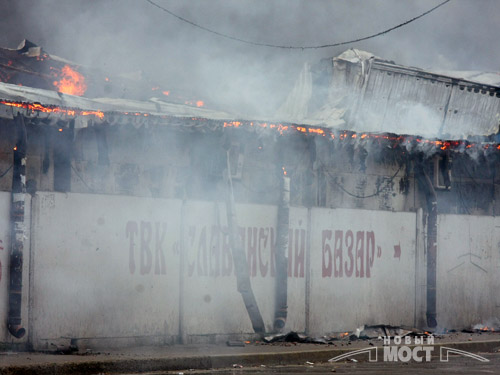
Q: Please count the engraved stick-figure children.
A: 0